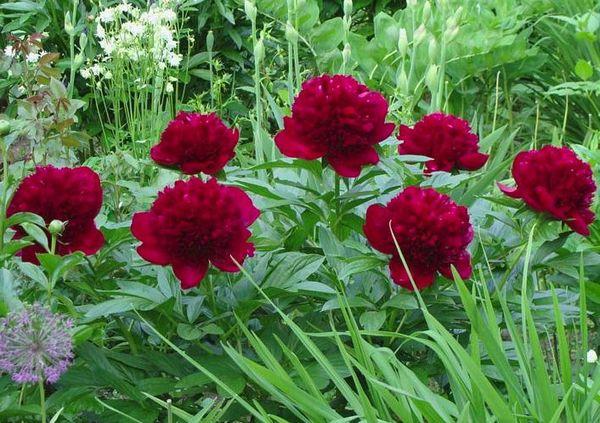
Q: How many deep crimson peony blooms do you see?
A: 7